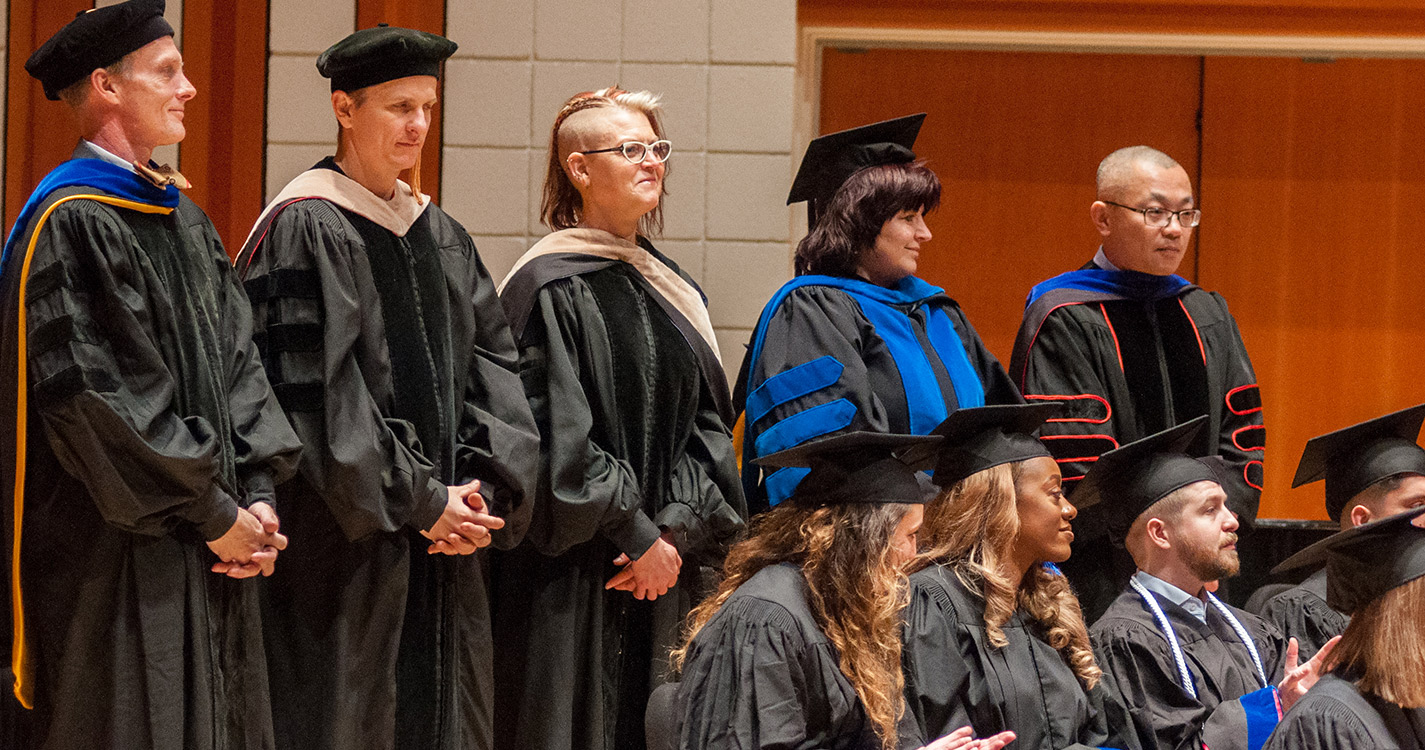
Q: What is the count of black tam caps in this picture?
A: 2